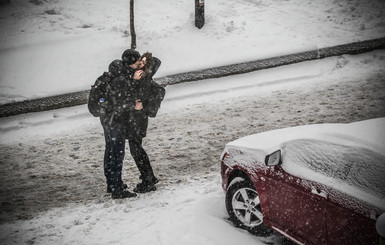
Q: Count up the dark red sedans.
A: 1